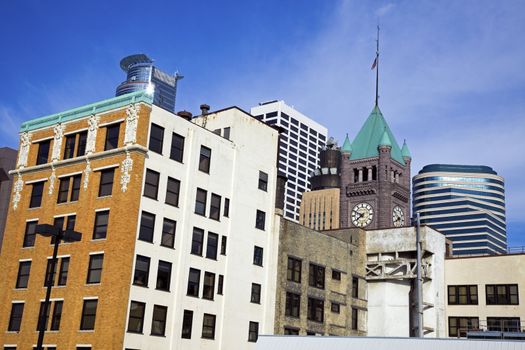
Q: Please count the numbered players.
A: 0